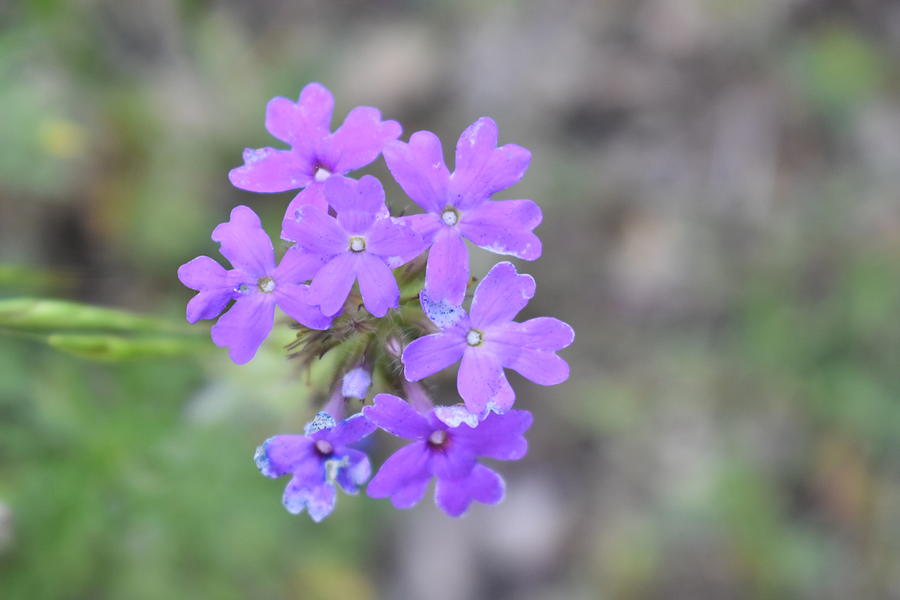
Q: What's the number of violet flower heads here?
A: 7